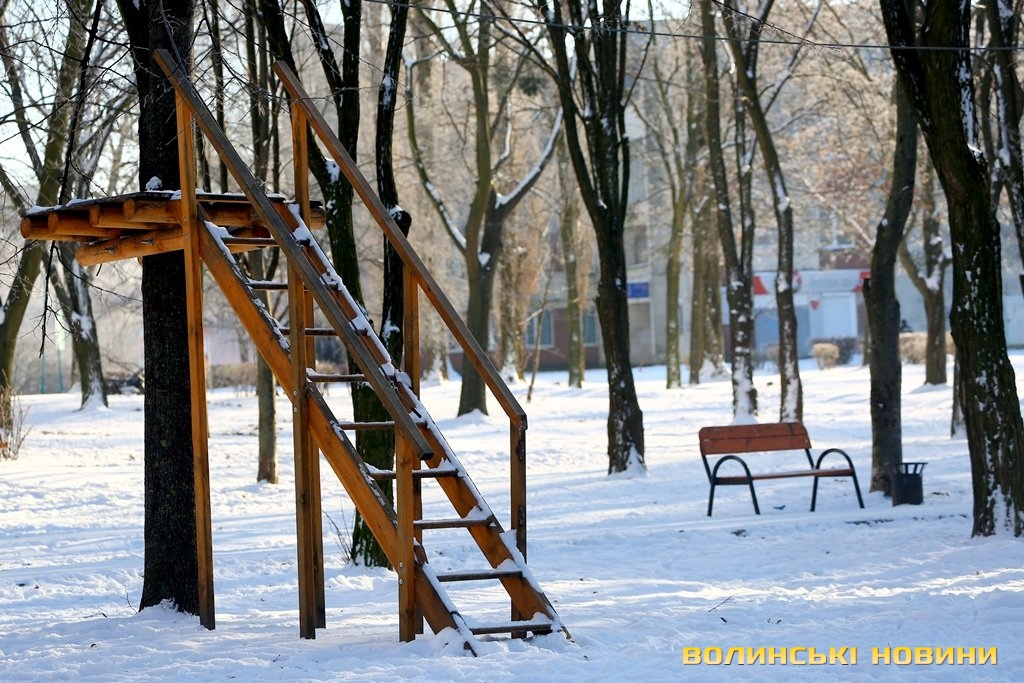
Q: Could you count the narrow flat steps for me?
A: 9